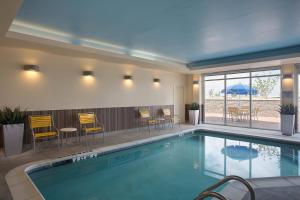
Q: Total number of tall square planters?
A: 3